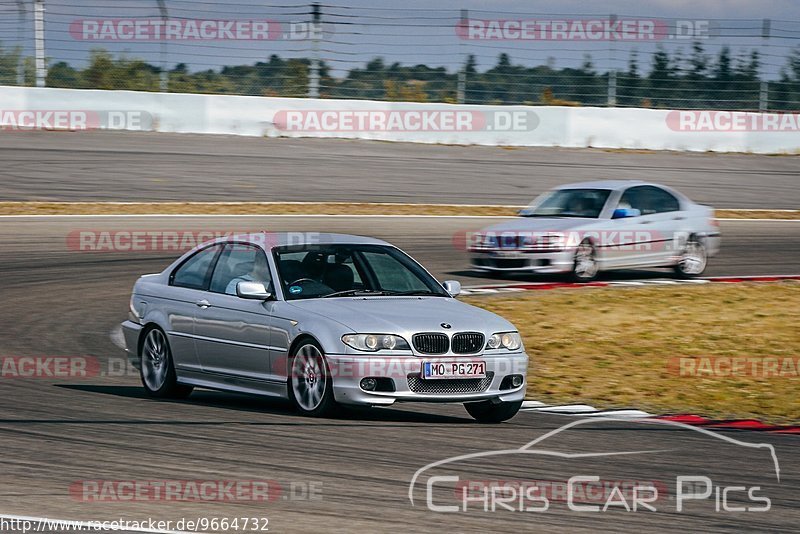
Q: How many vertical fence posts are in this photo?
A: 7